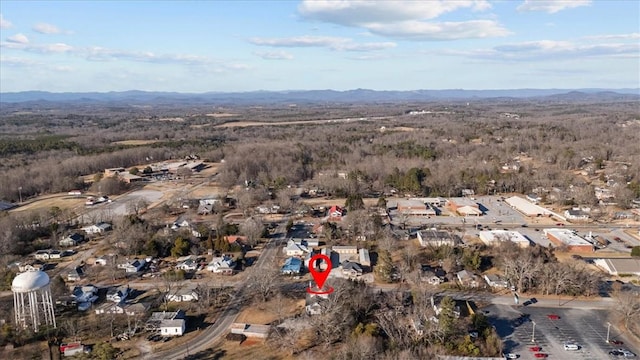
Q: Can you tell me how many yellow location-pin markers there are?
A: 0